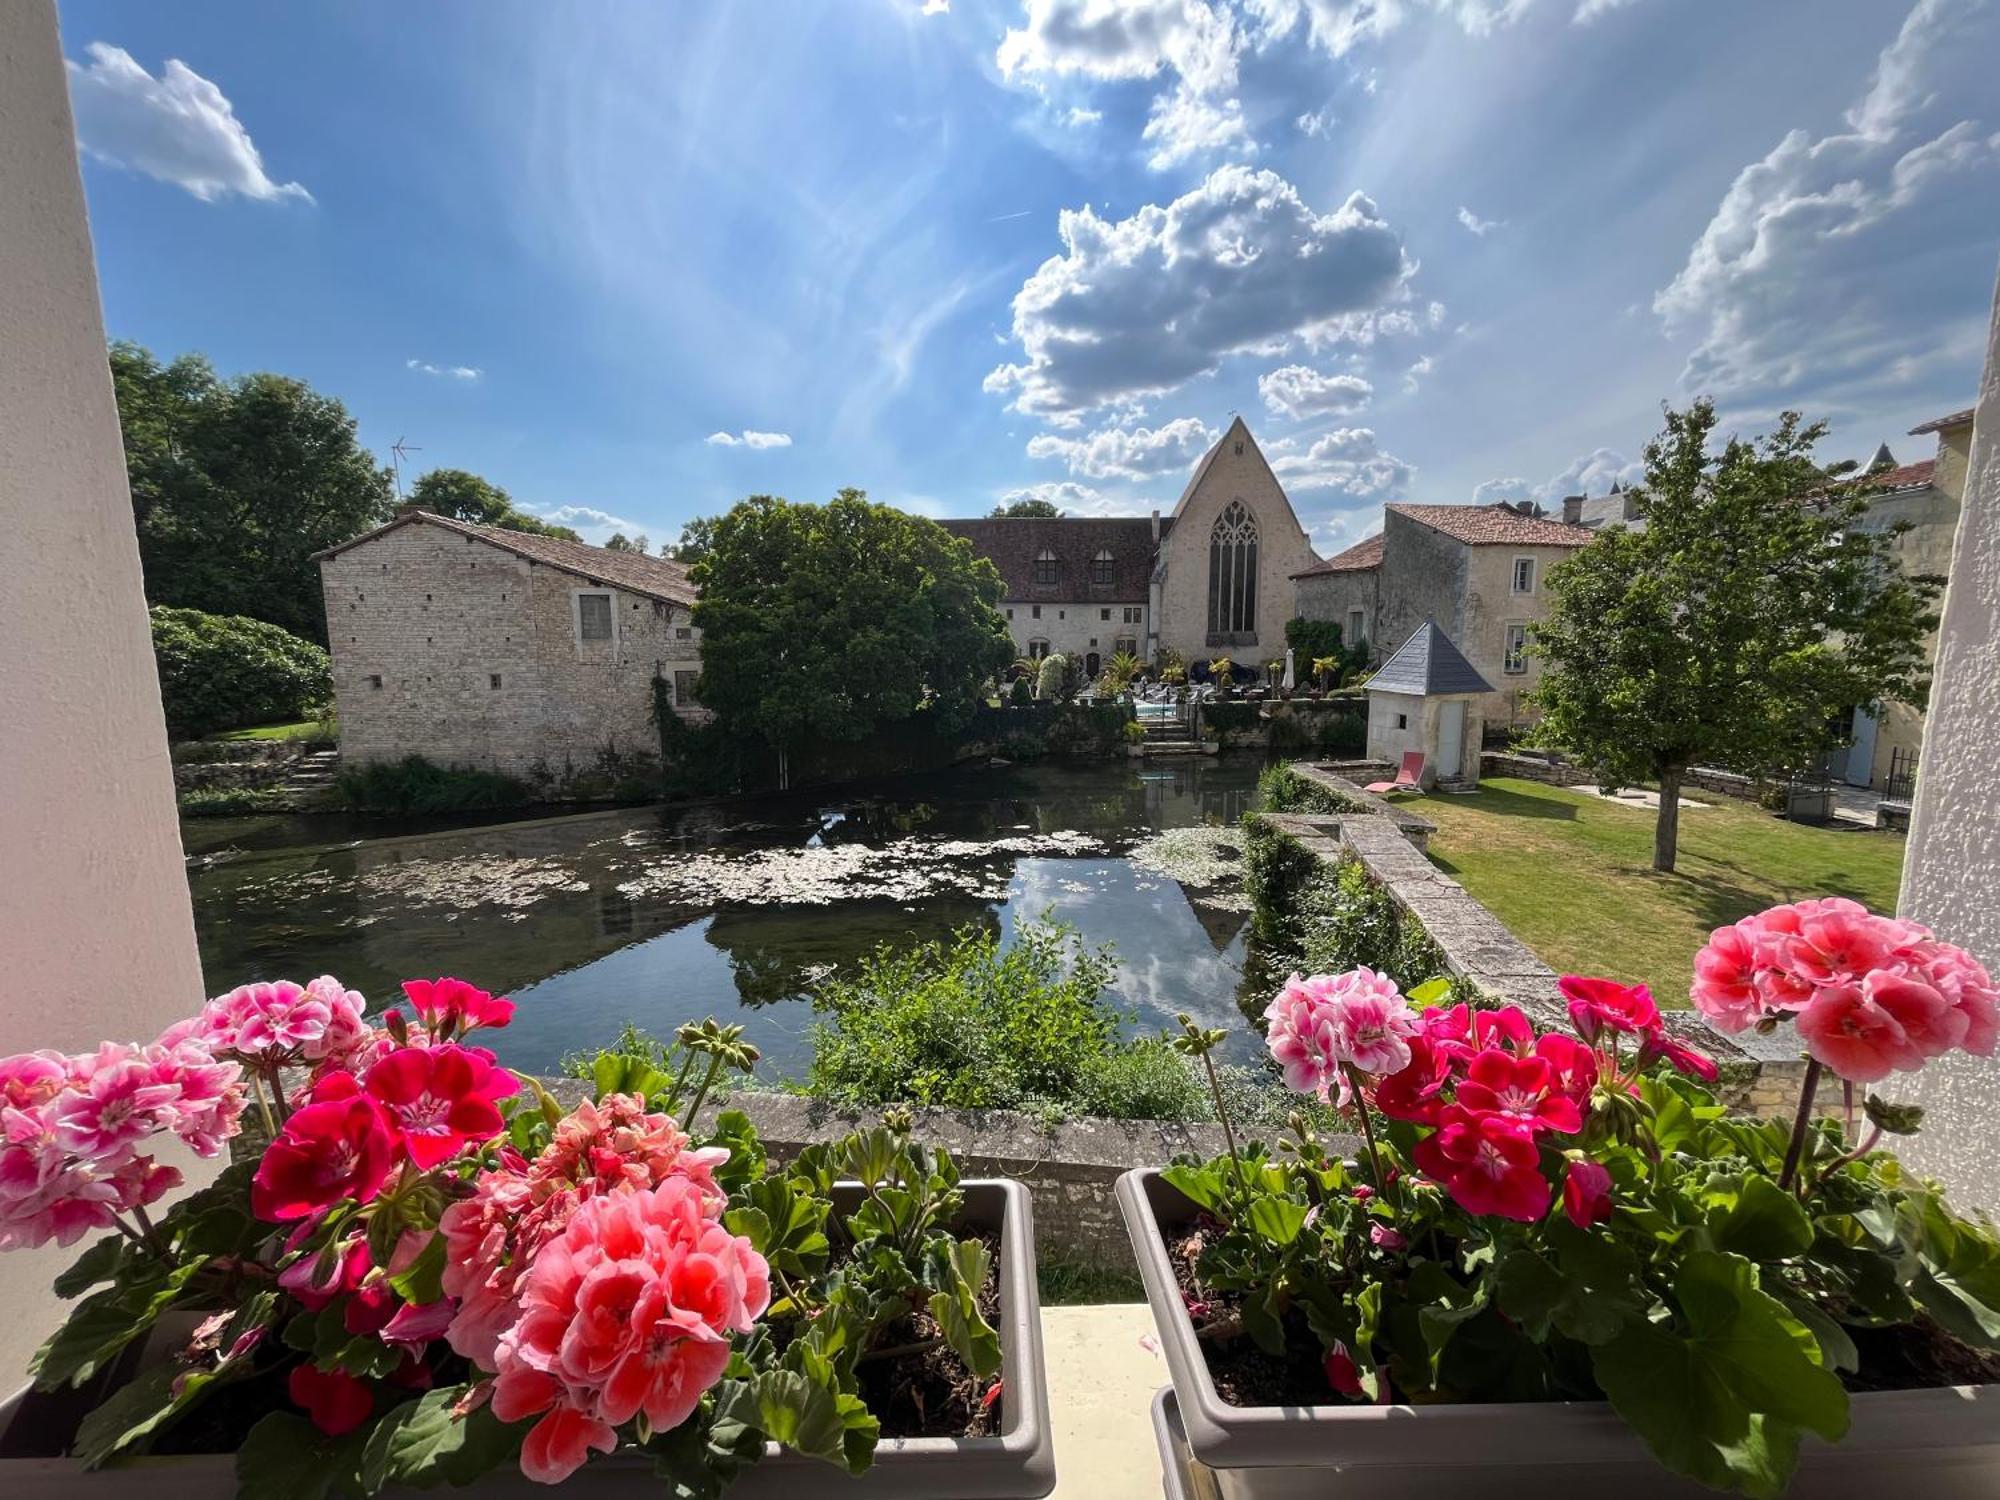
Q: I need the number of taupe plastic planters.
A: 2